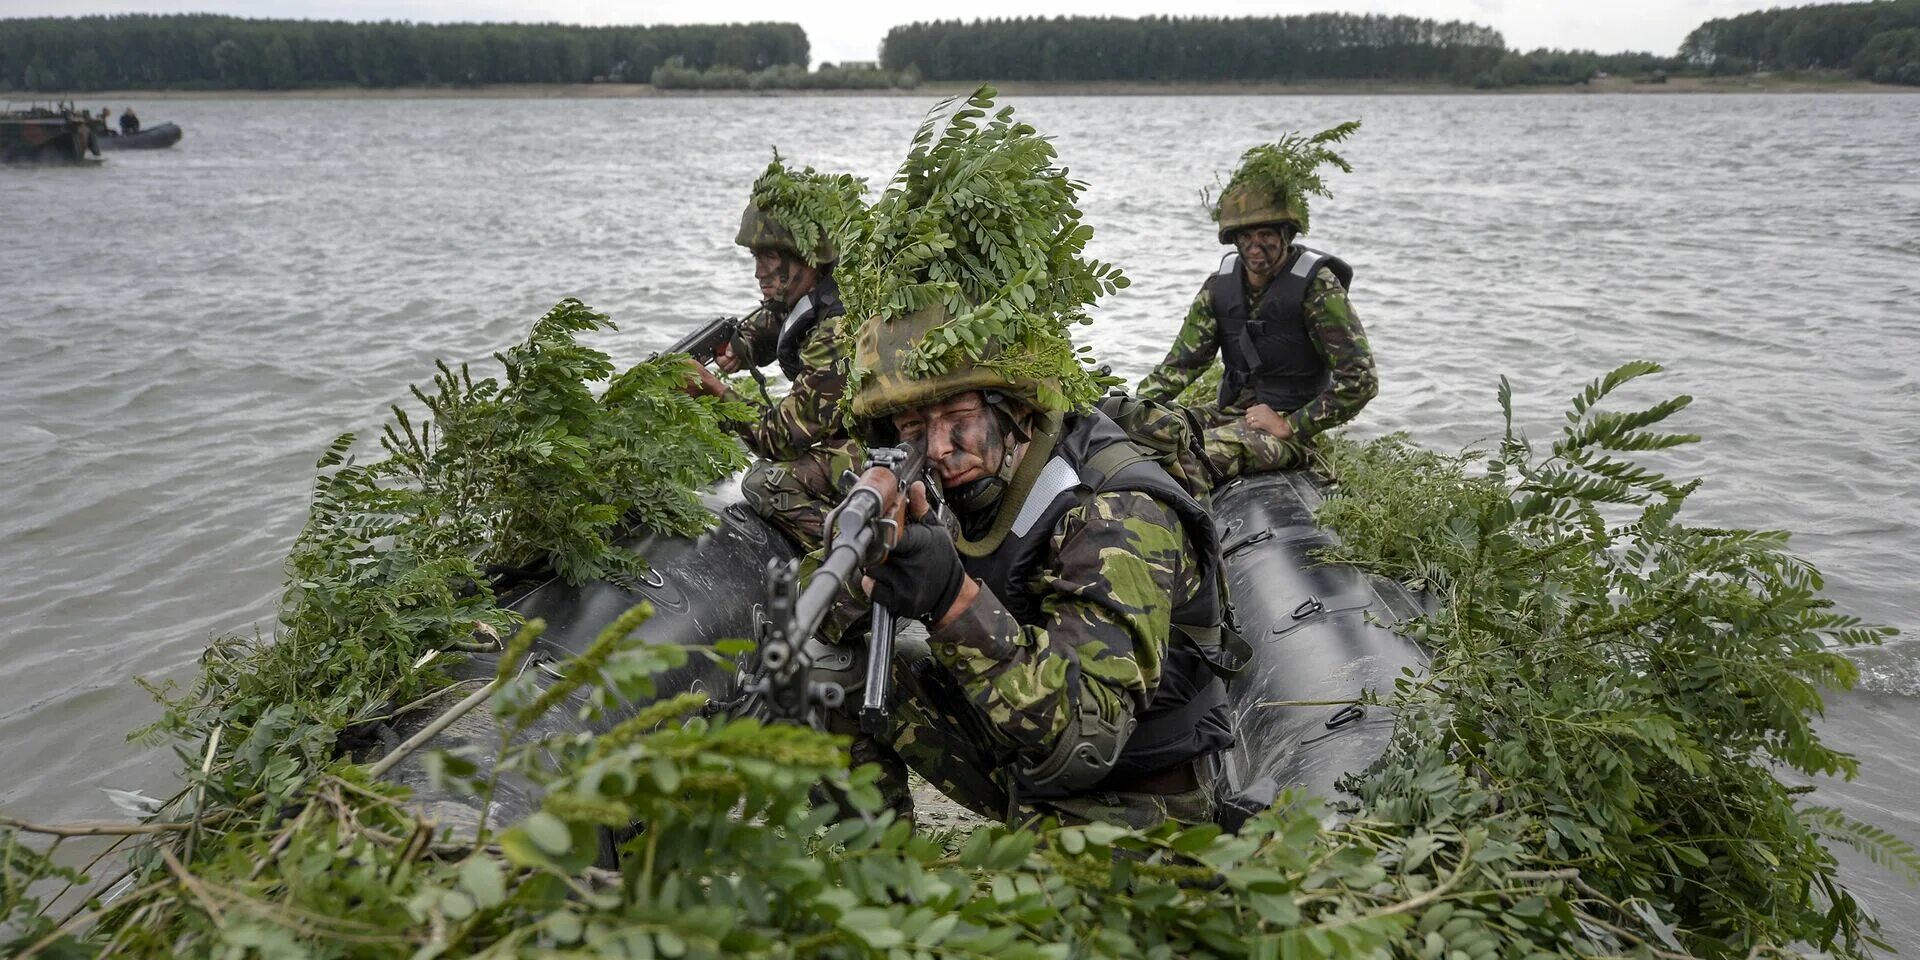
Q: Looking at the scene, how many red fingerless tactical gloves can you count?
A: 0